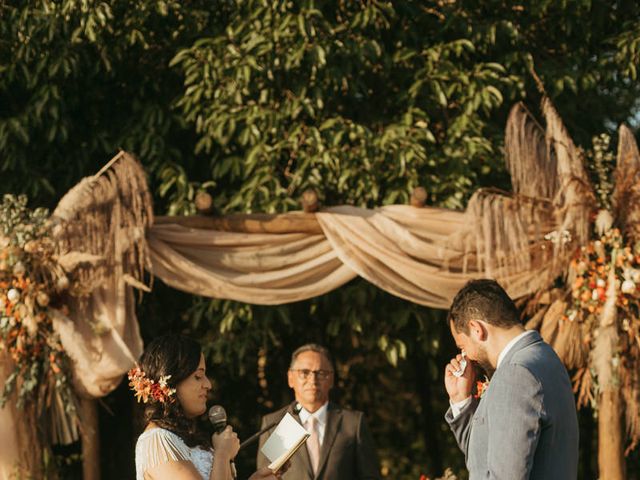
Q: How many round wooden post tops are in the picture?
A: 3